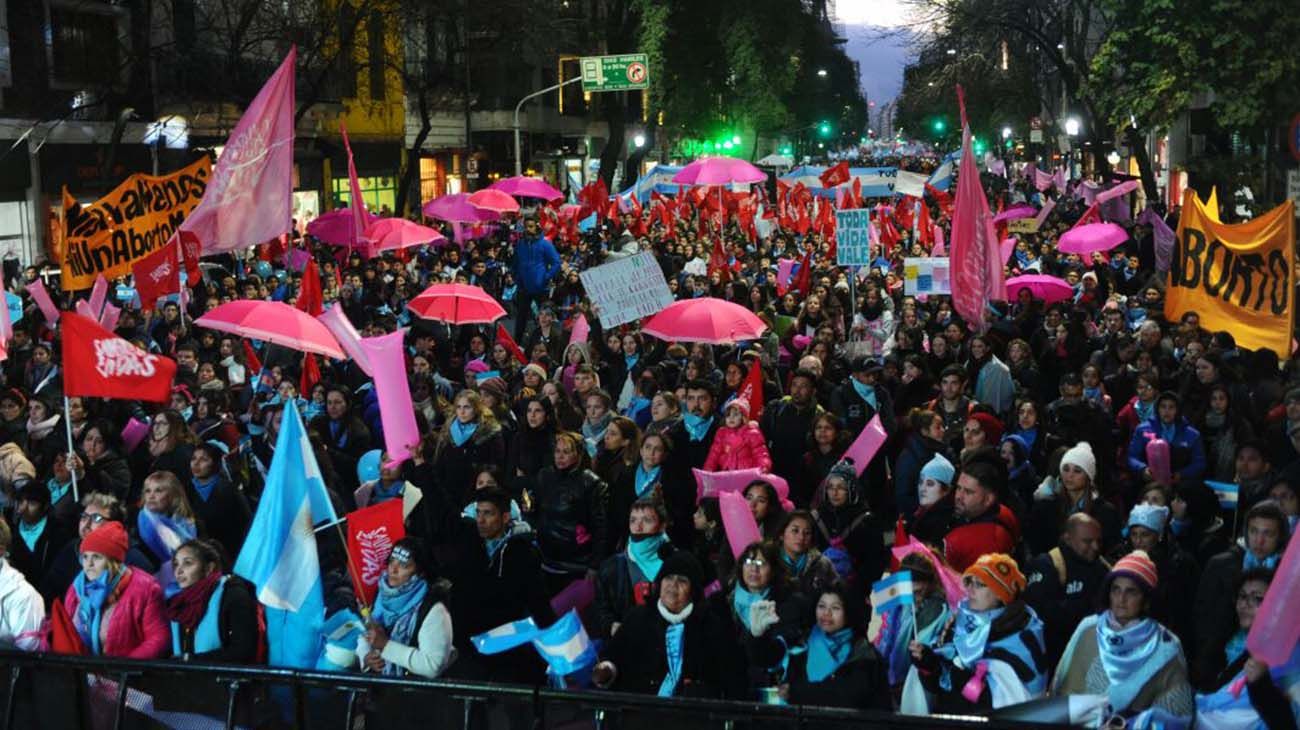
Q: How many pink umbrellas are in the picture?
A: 12